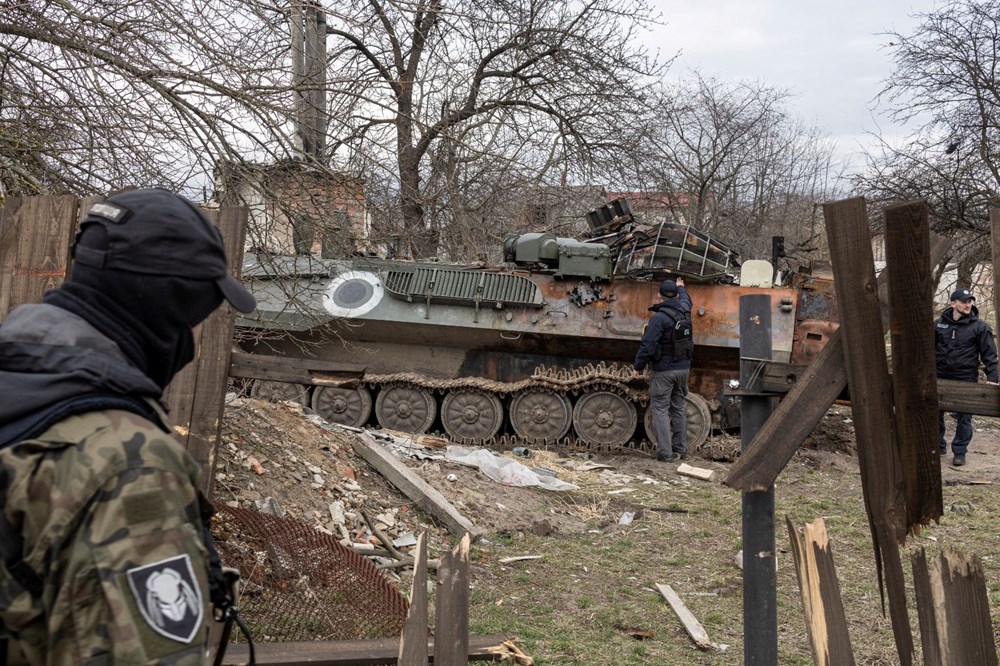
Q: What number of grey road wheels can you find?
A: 7